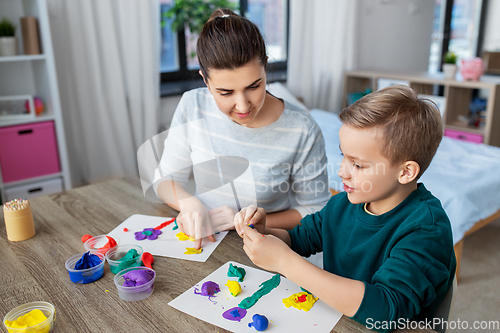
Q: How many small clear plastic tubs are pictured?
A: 5